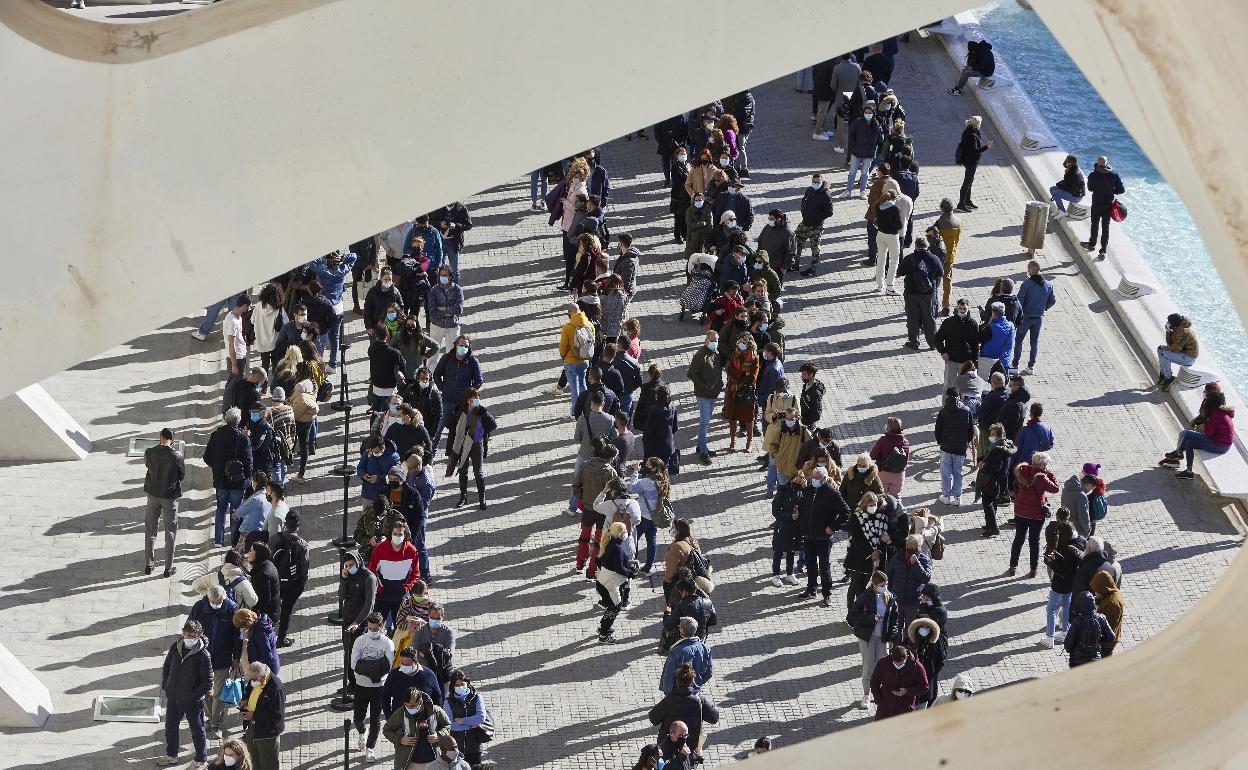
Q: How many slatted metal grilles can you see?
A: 5